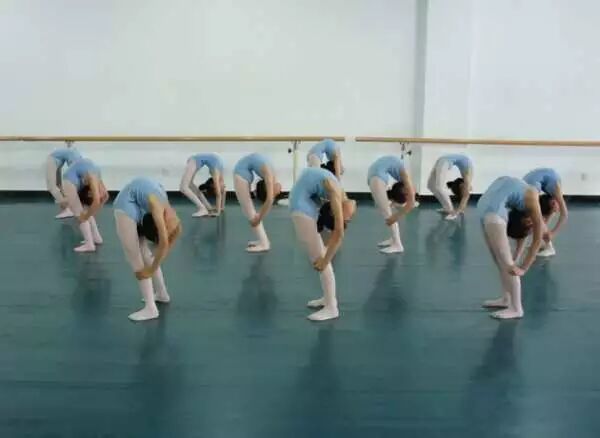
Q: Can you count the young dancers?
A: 11